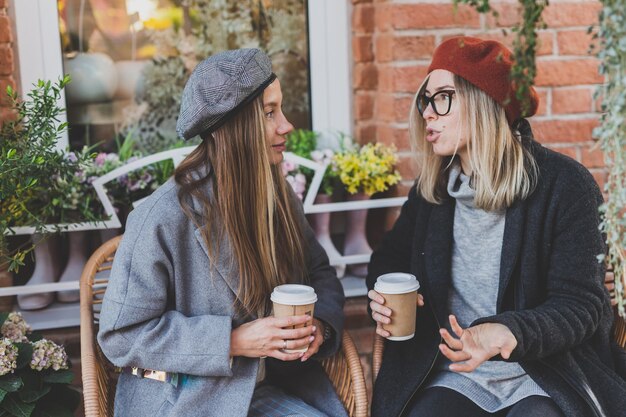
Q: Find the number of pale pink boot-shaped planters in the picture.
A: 4